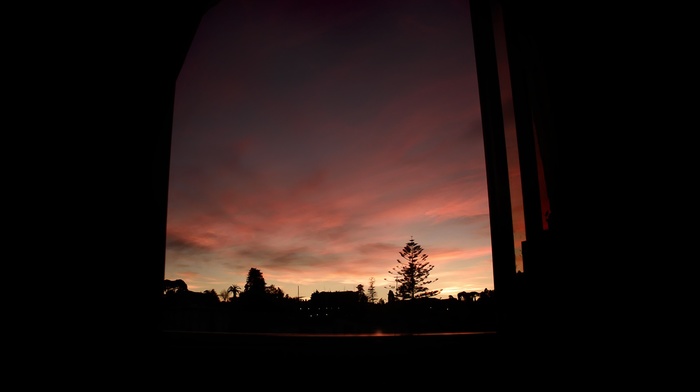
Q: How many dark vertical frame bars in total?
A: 2